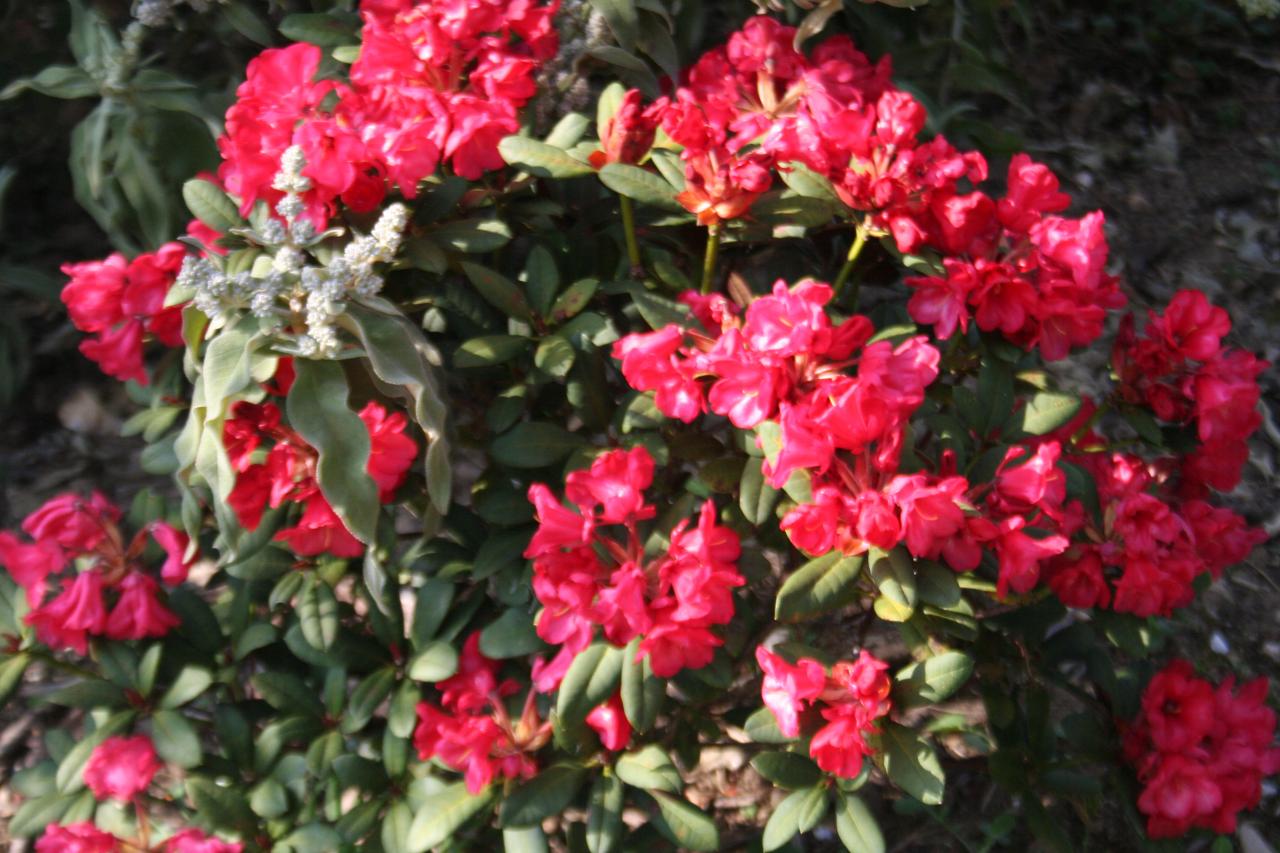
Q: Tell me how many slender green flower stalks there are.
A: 3